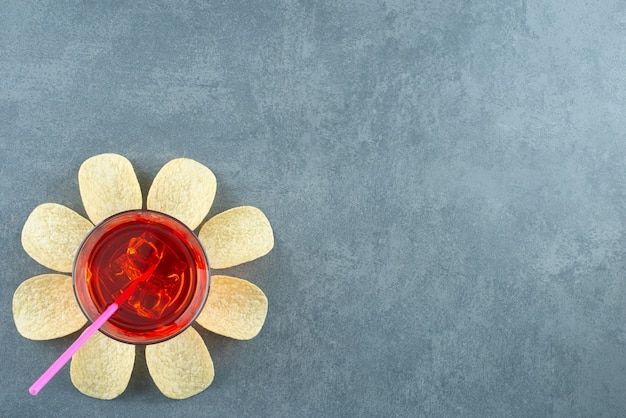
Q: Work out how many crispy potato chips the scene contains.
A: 8